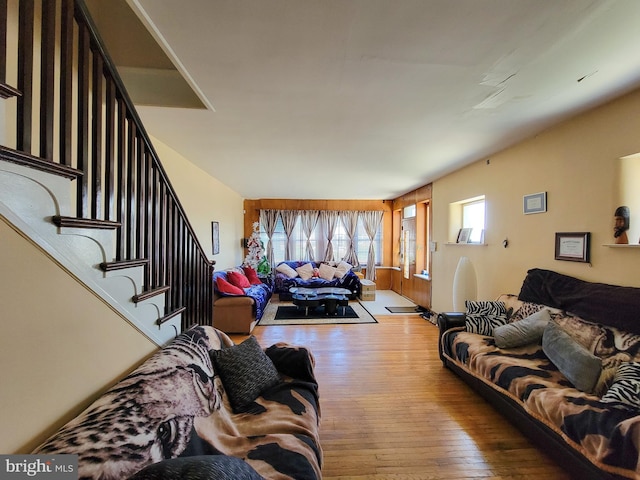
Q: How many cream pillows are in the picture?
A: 4